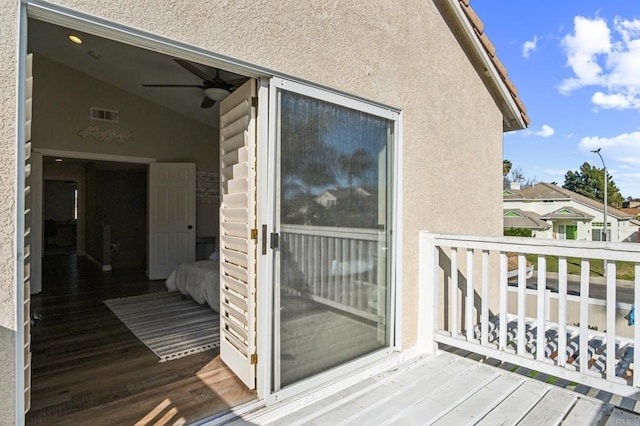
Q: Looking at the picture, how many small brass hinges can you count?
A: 3